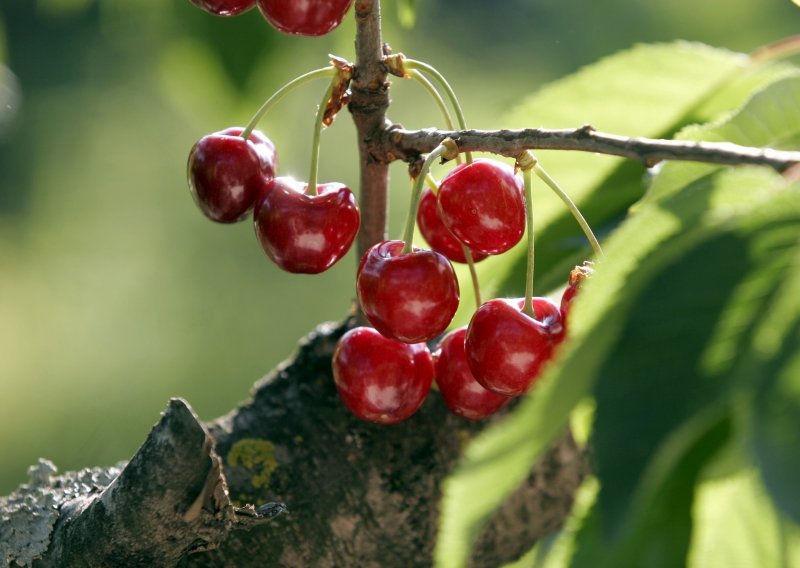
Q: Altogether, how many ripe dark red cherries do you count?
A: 11